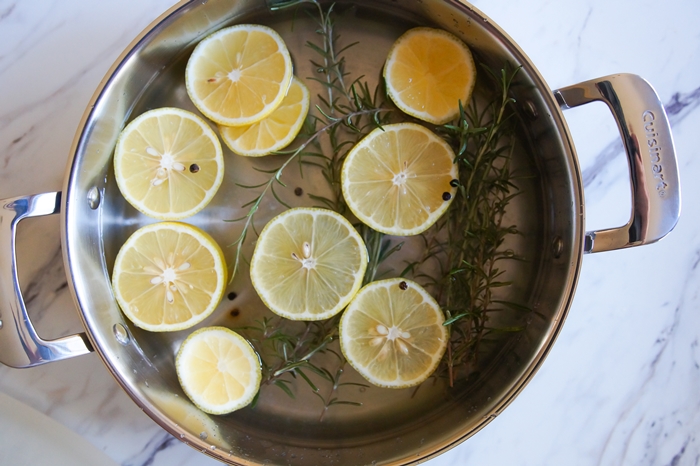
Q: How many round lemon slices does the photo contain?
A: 9